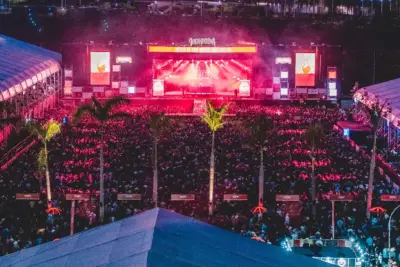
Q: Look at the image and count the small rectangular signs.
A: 8